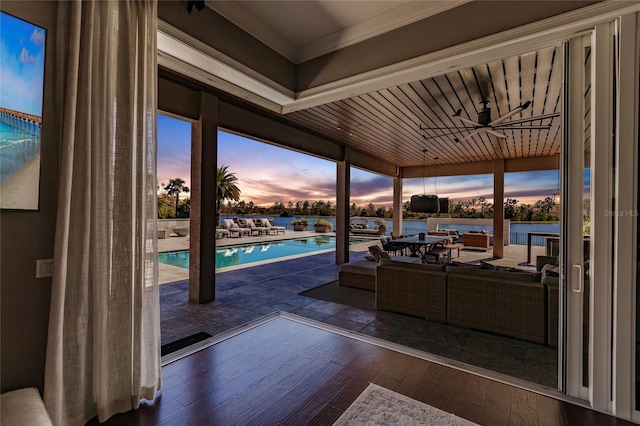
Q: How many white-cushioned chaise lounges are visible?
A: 4